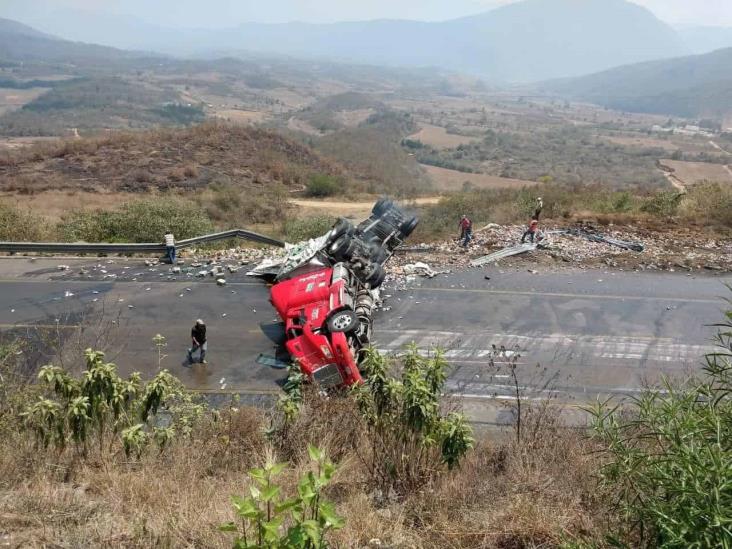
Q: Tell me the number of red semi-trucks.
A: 1